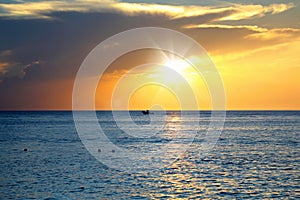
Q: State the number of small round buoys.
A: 3